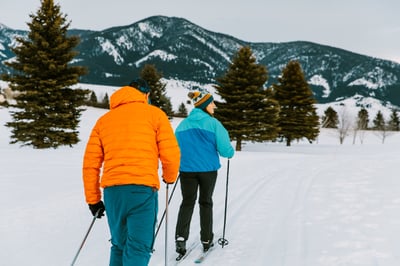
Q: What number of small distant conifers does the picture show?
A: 7